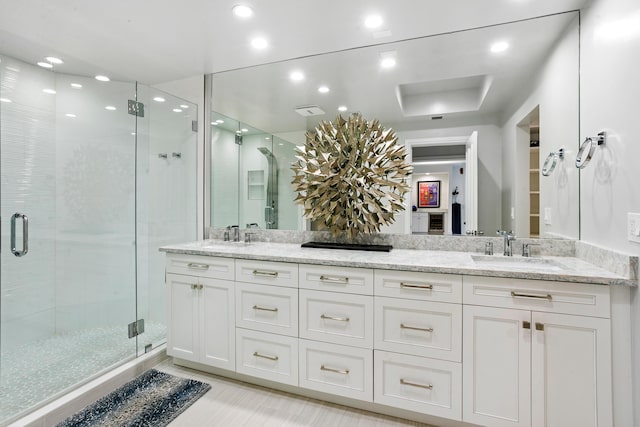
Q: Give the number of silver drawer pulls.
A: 11